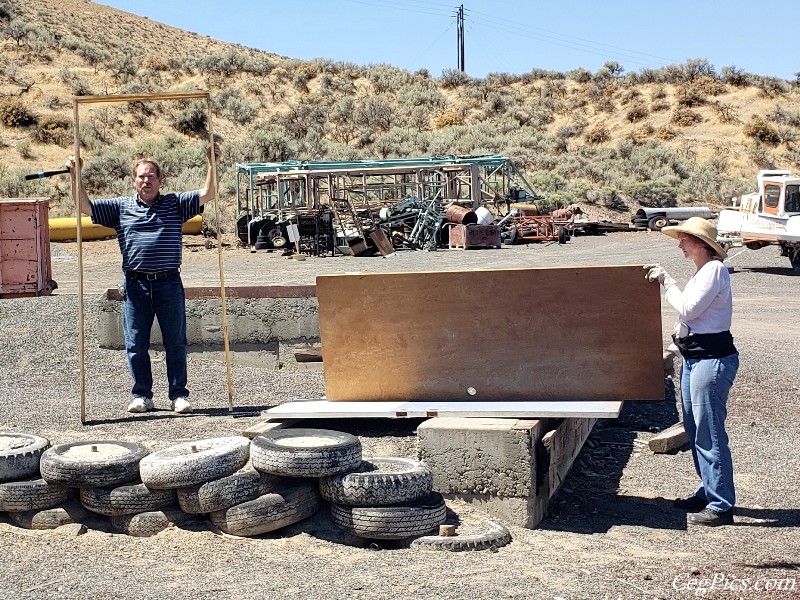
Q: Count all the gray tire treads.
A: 13